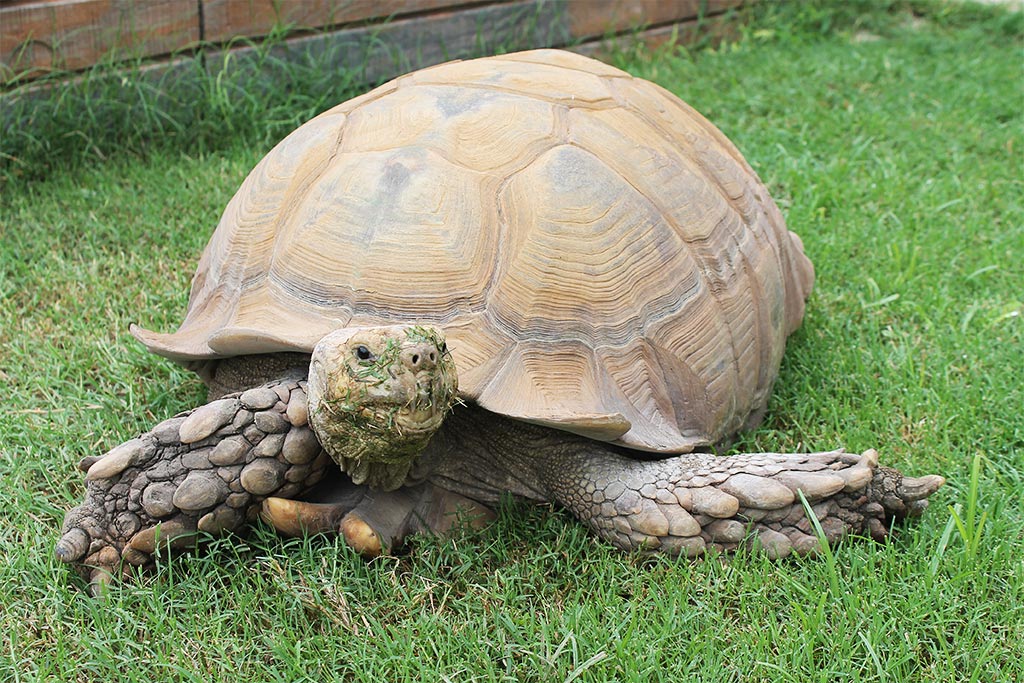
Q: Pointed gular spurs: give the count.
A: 2